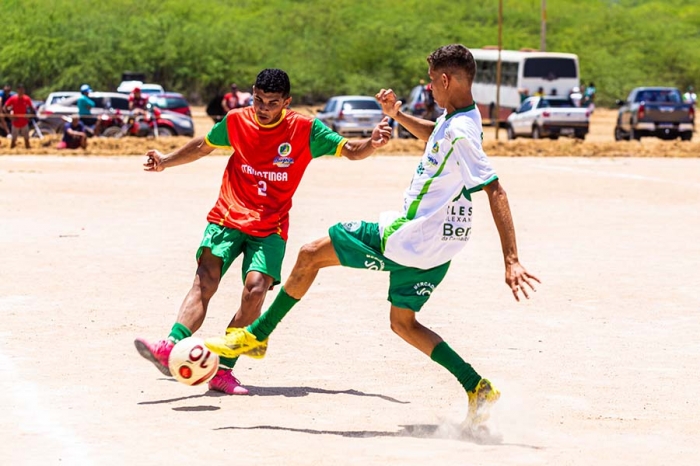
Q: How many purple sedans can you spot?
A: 0